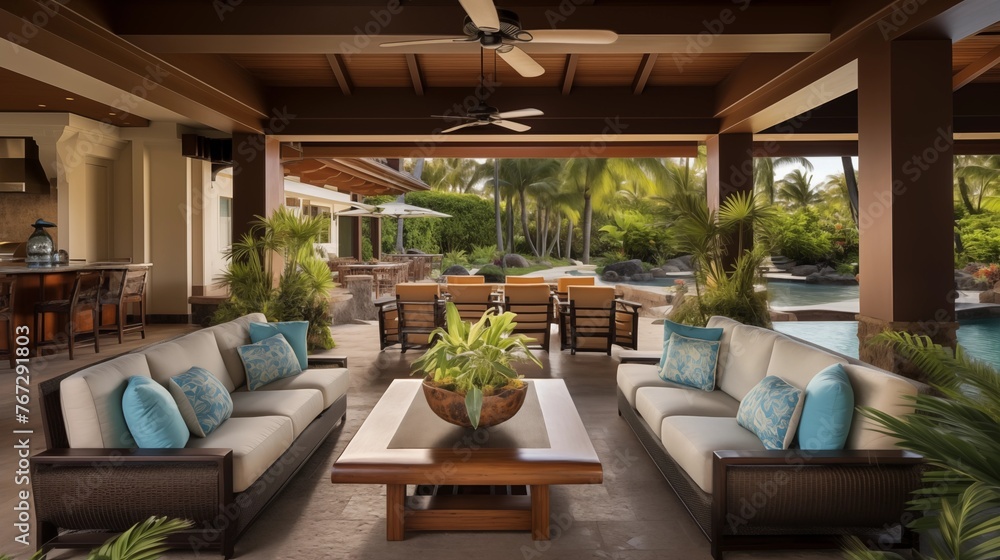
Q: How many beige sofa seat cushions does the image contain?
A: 6